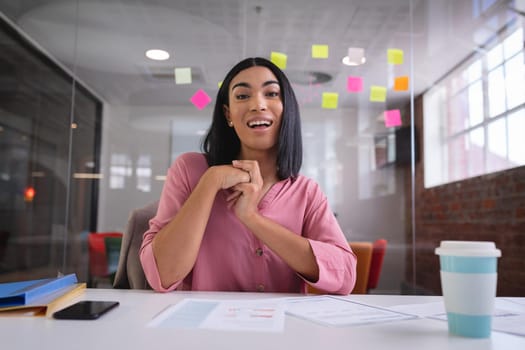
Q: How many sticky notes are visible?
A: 12